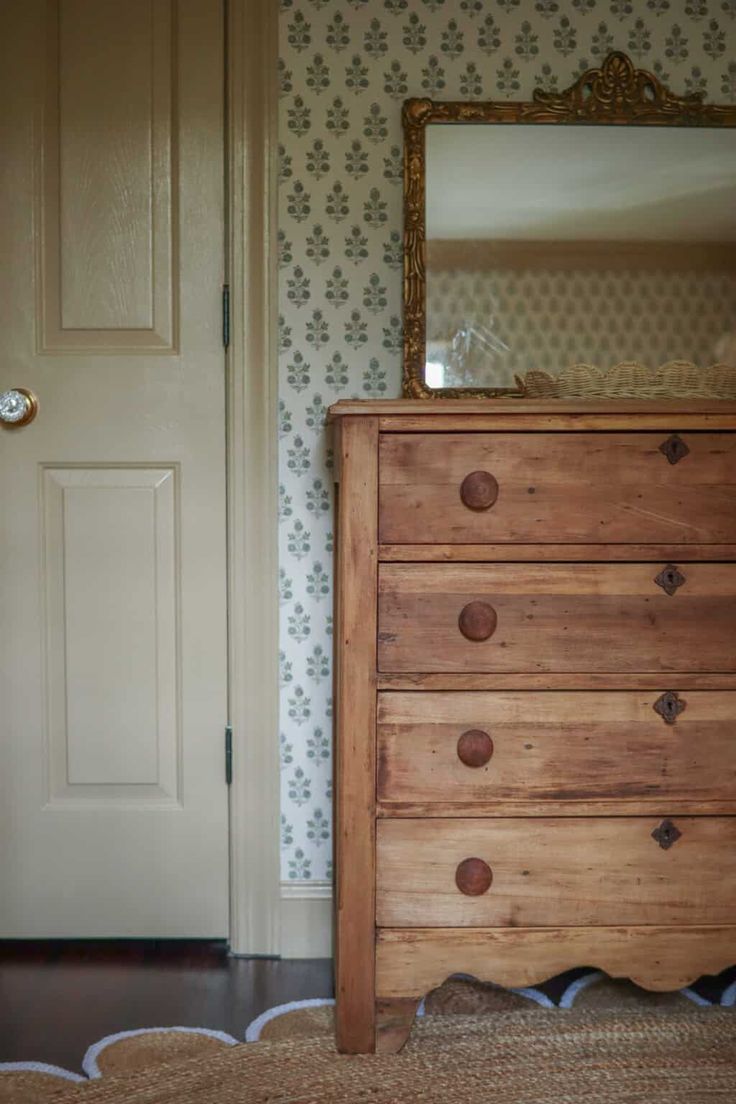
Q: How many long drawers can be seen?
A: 4